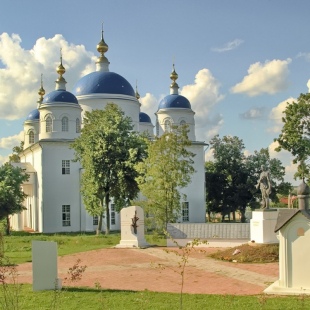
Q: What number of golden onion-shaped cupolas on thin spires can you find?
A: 5